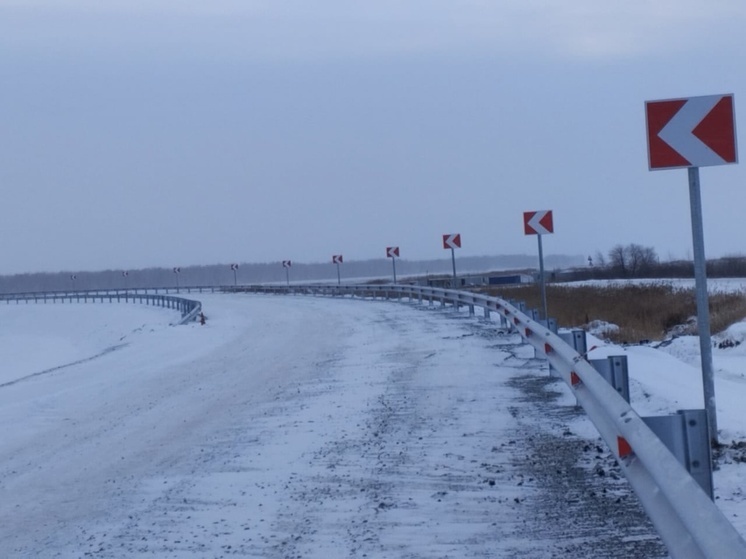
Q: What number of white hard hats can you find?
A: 0